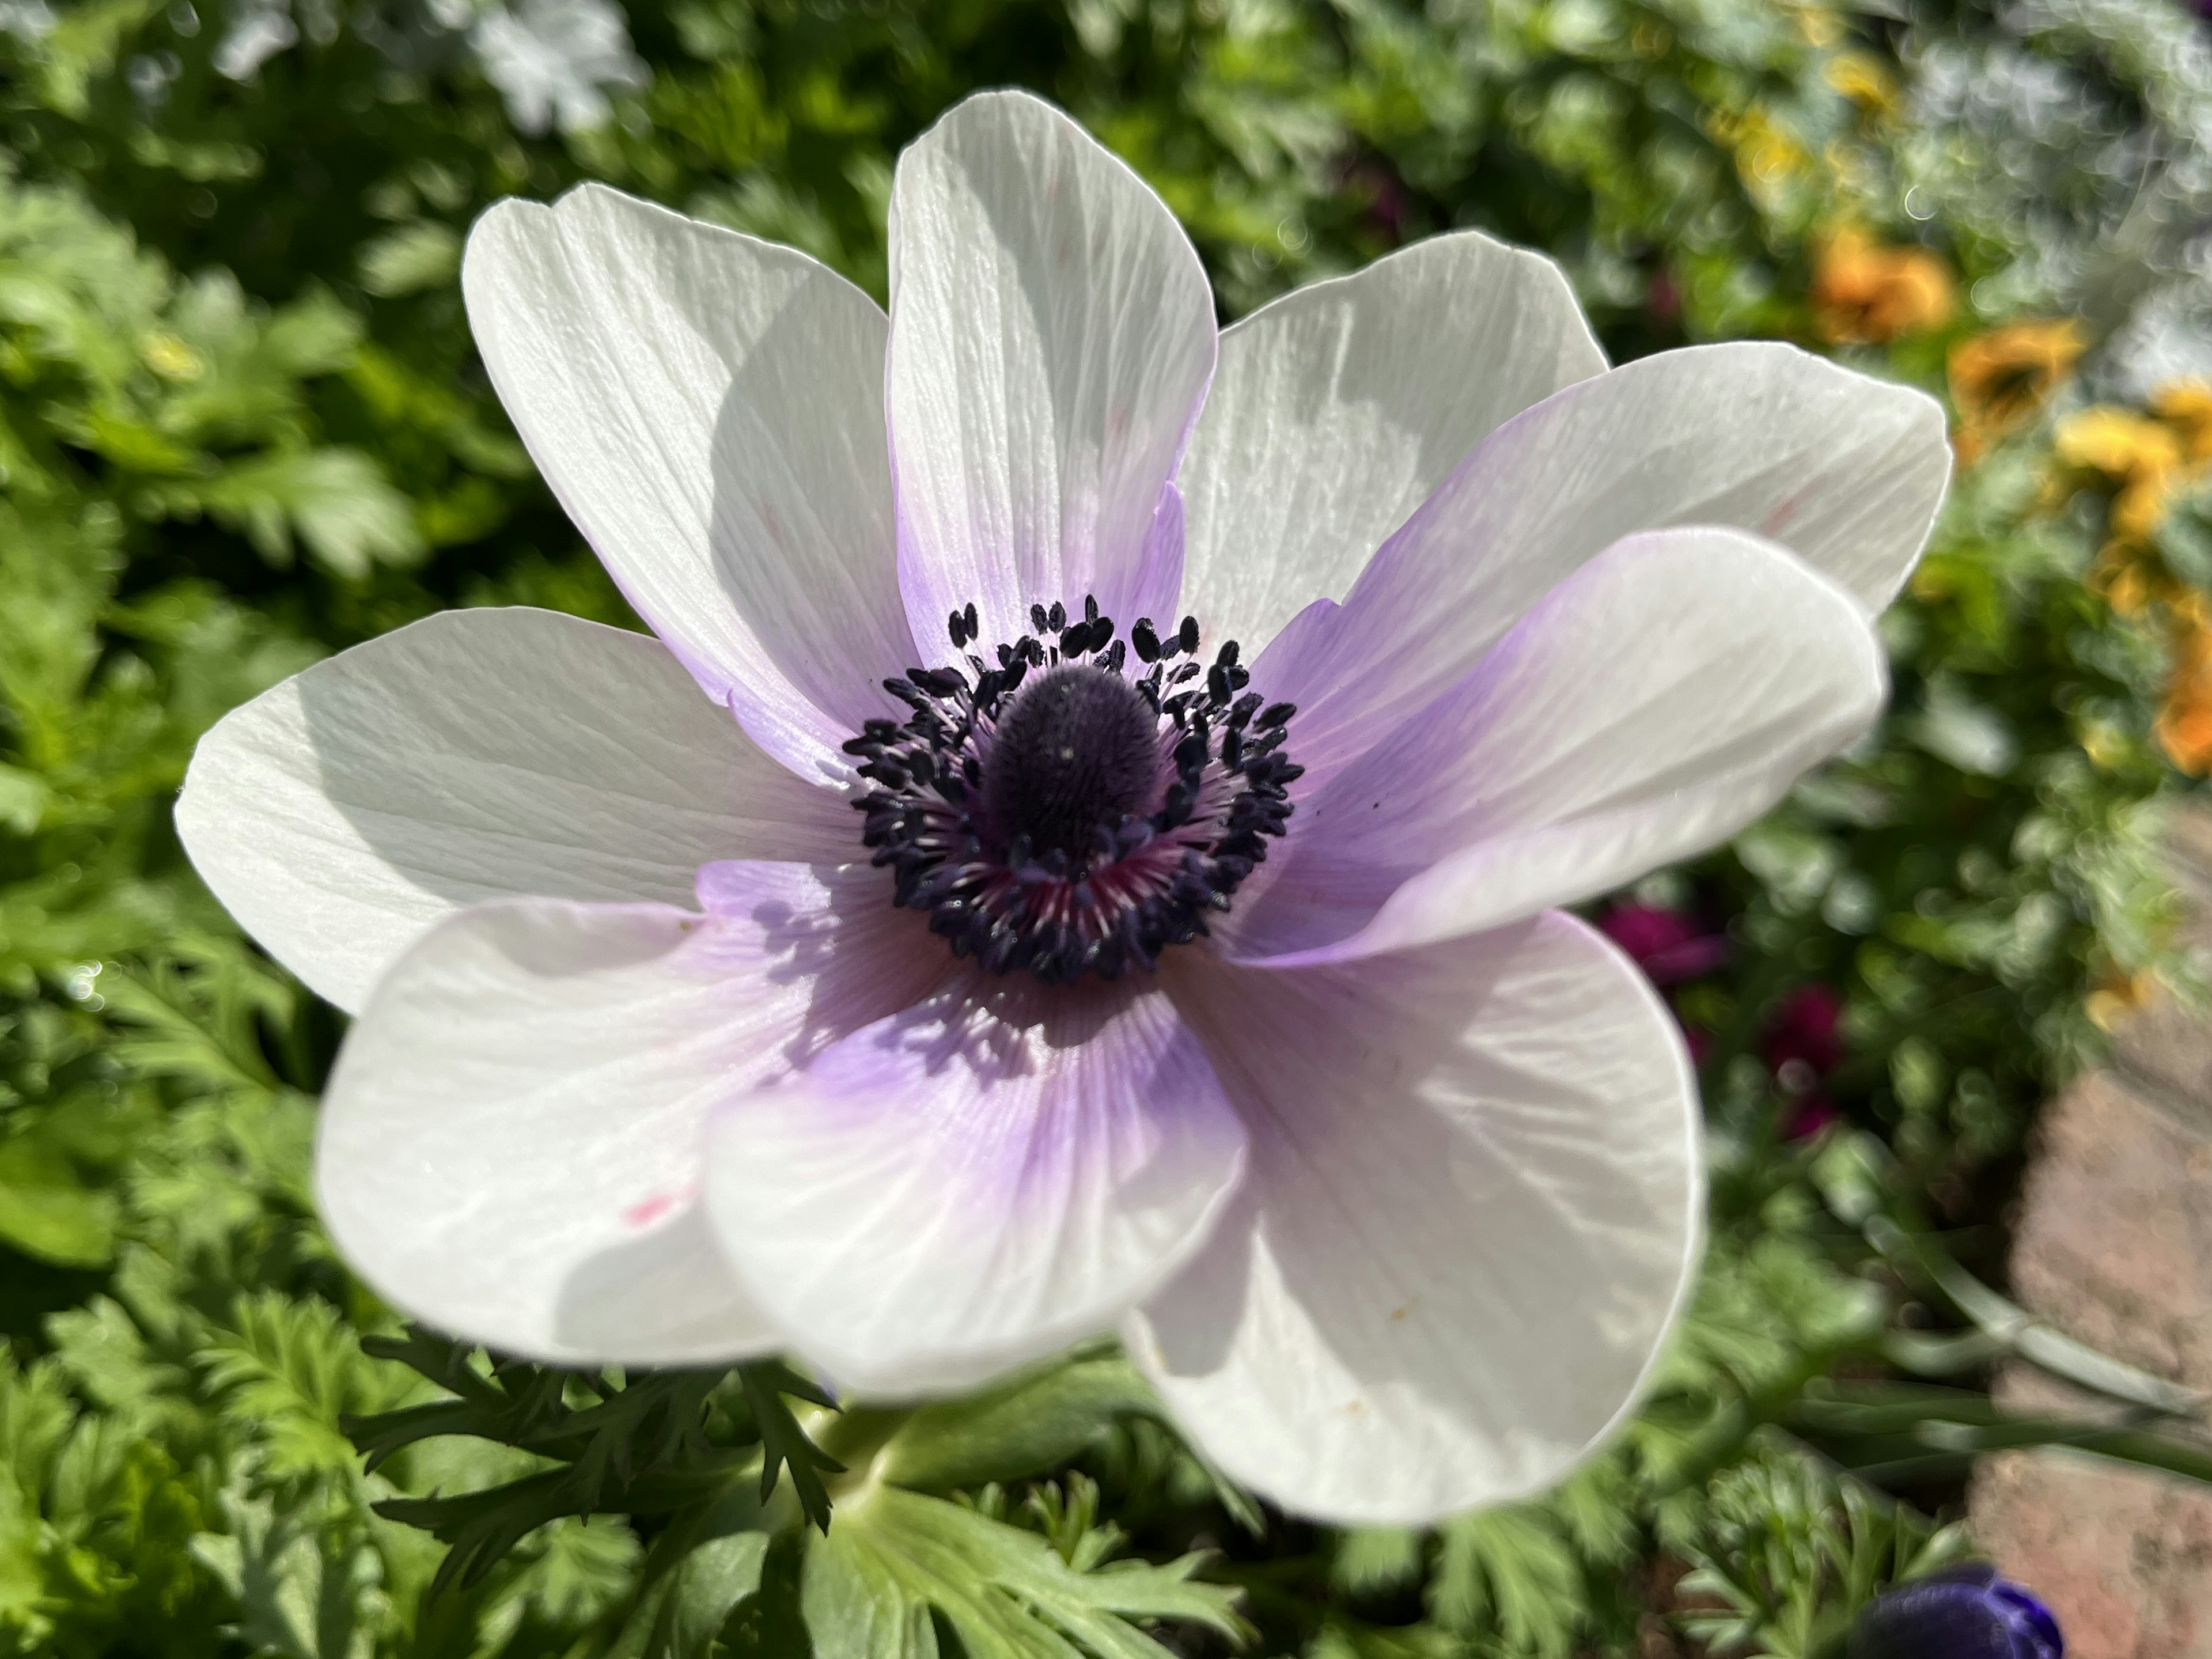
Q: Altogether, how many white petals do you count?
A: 9